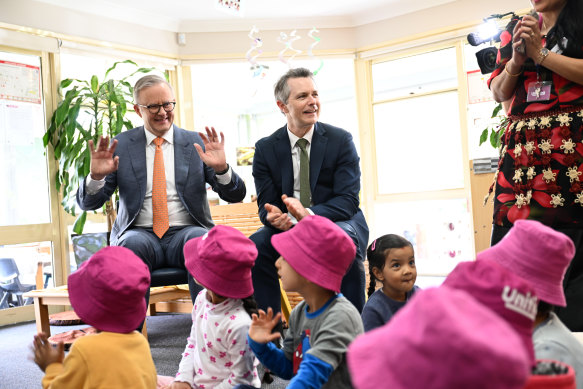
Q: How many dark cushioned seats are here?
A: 1